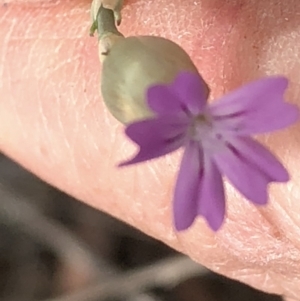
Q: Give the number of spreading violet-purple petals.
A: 5